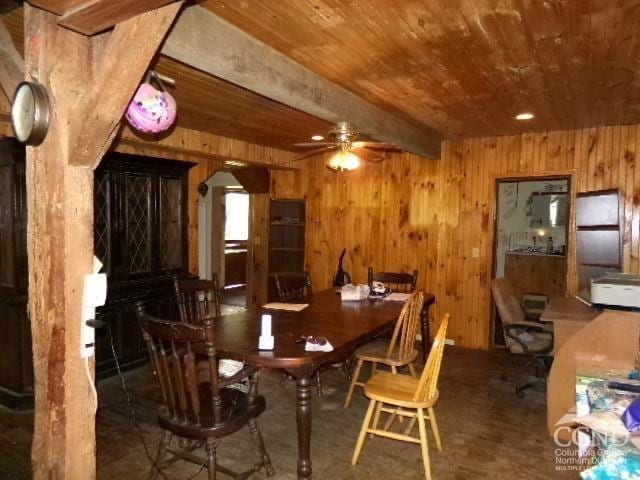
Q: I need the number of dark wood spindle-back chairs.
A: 4